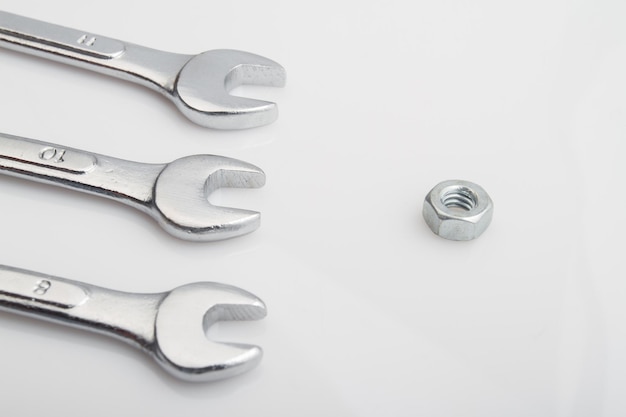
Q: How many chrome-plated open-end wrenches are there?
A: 3